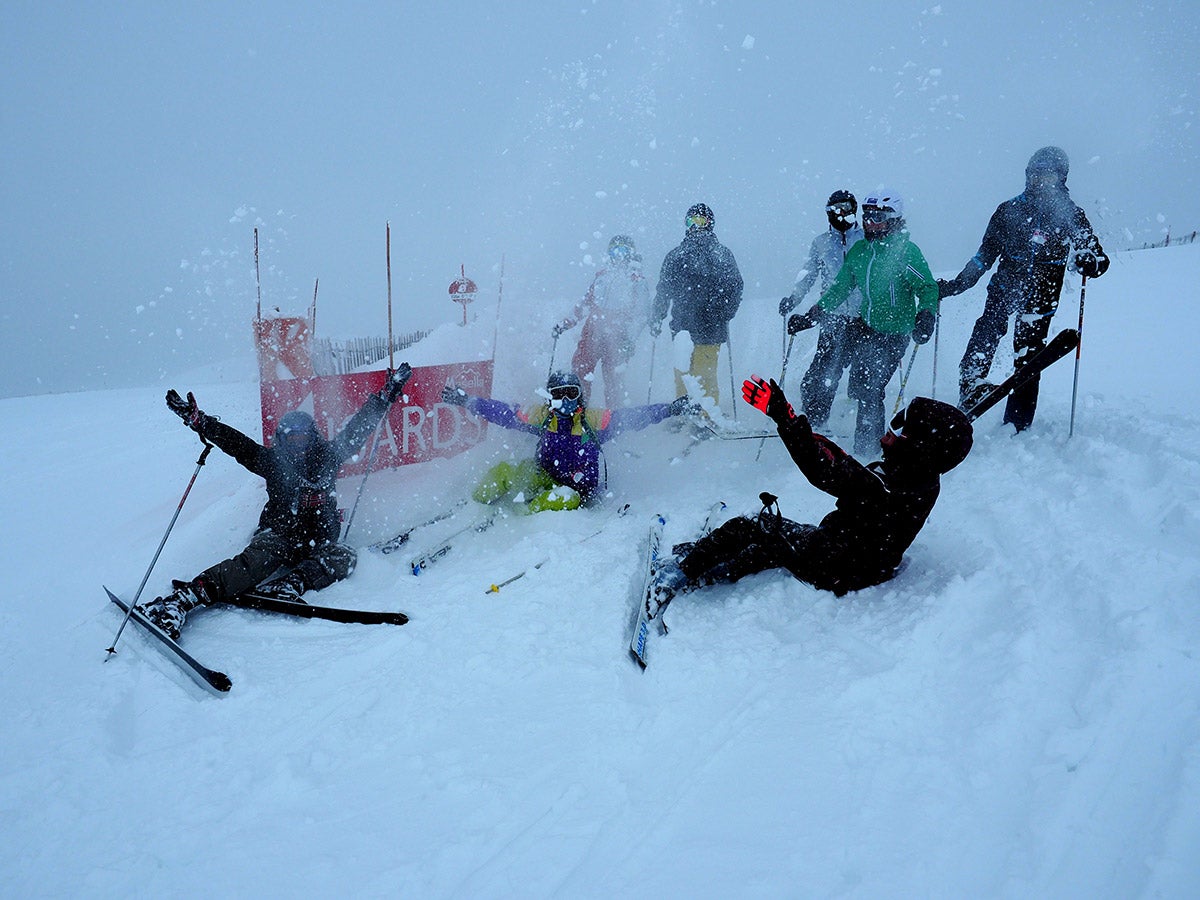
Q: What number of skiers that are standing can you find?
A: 5